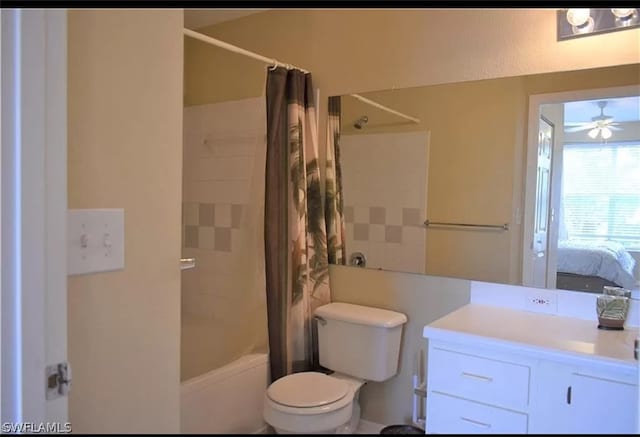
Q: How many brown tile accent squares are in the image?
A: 9